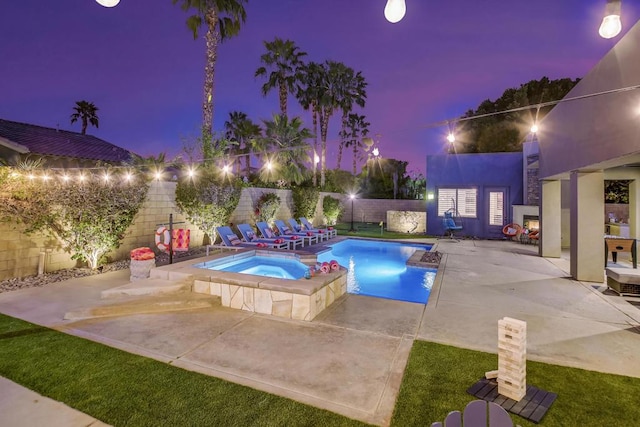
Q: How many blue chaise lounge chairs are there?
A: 6